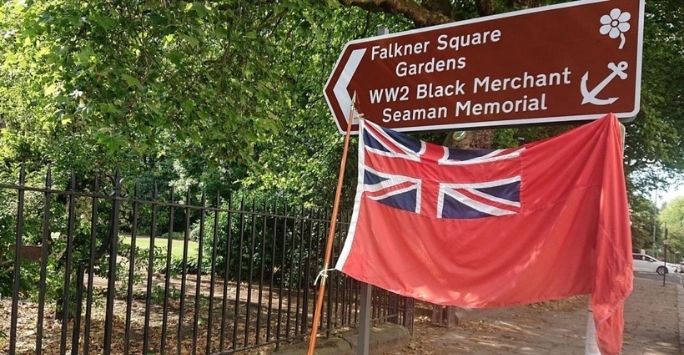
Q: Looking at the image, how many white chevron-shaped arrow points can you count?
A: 1